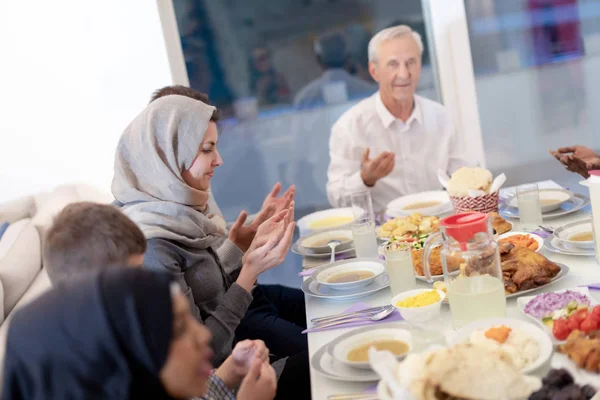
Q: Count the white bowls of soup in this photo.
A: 7